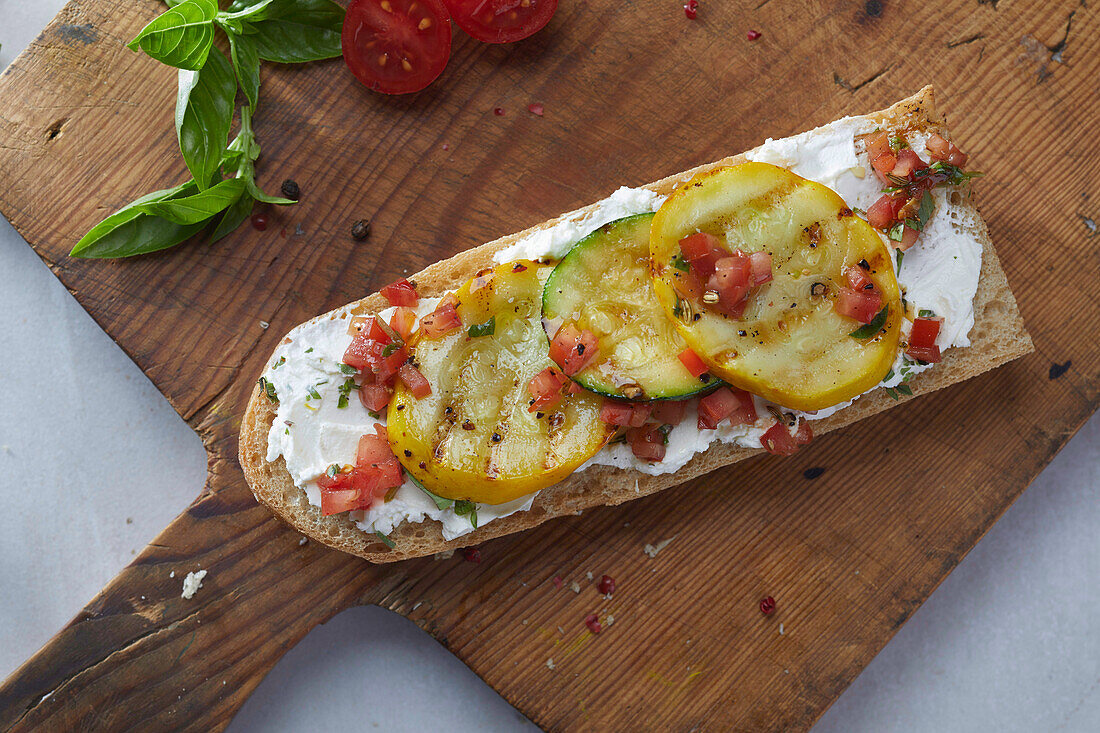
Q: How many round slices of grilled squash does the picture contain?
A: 3